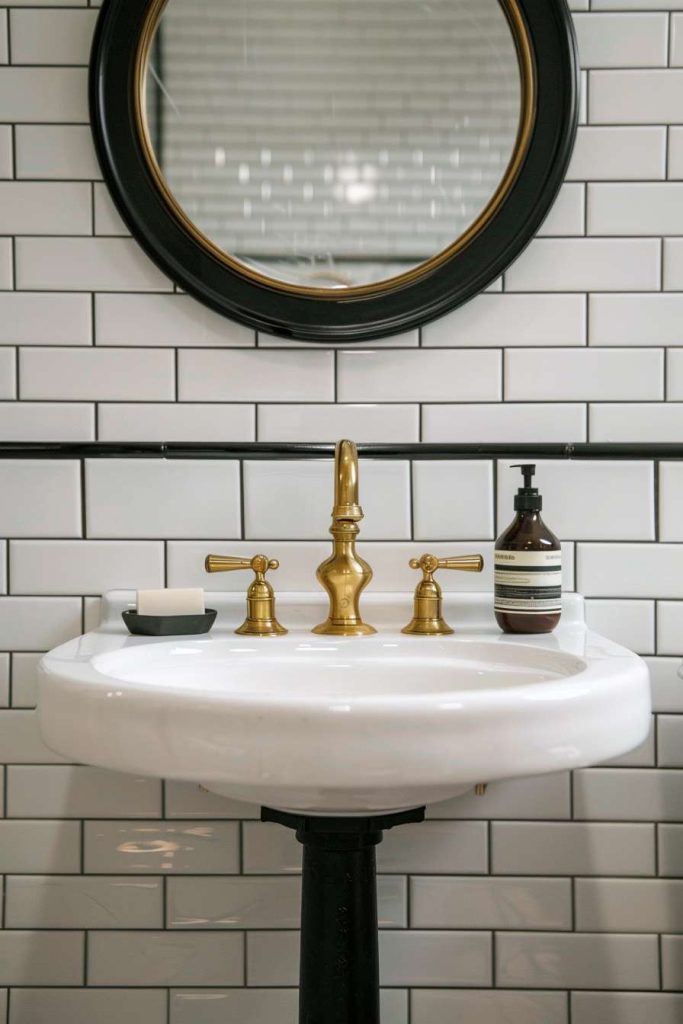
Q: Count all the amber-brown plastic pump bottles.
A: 1